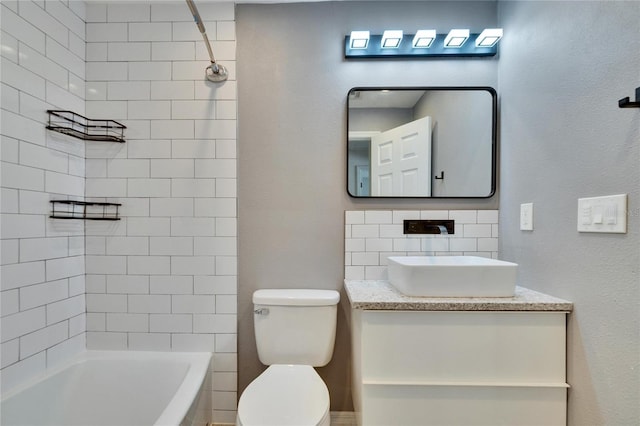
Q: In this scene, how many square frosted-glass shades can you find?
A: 5